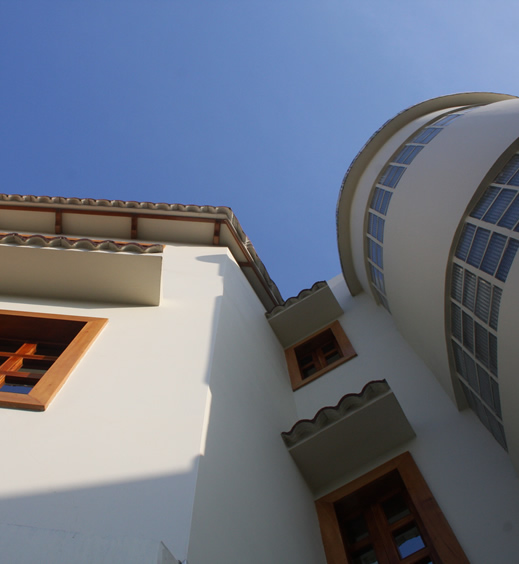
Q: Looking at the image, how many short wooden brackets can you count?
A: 4